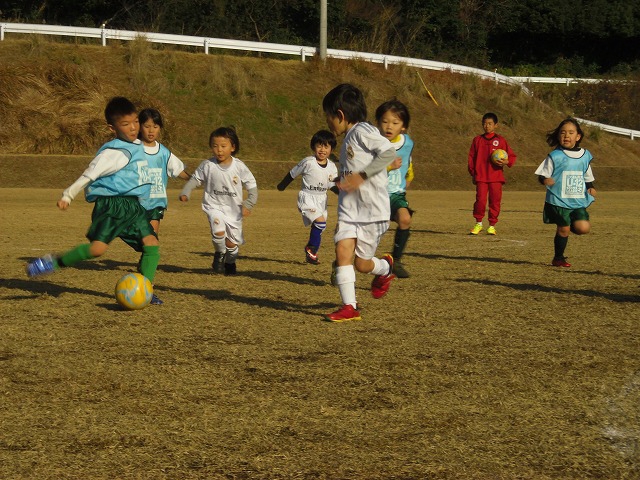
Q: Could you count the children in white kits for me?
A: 3